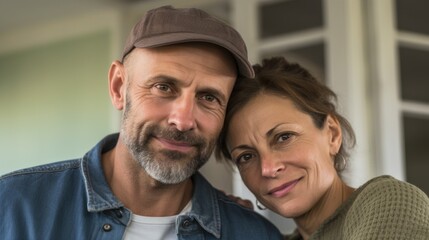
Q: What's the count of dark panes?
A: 5